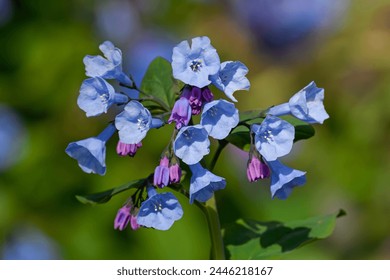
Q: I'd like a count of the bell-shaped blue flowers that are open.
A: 13